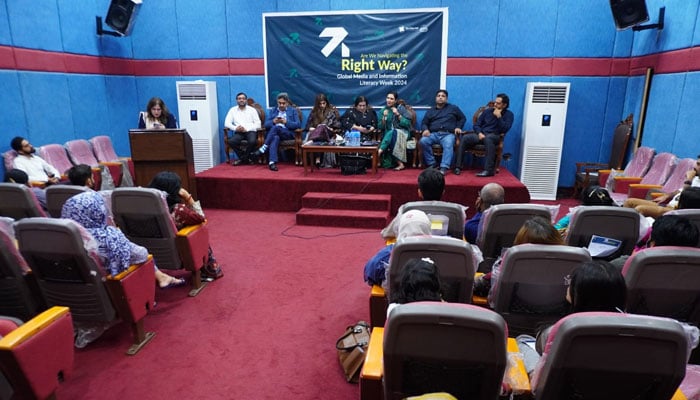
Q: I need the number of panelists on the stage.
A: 7